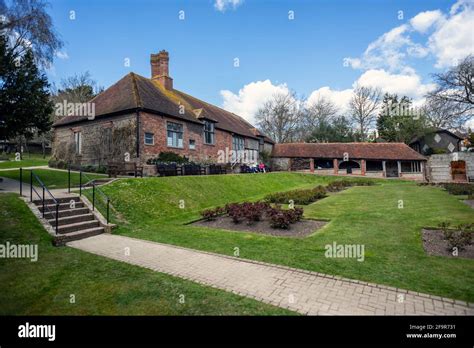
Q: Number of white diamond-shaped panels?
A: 3